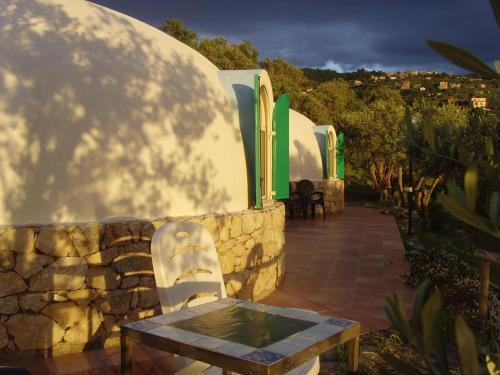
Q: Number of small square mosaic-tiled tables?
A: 1